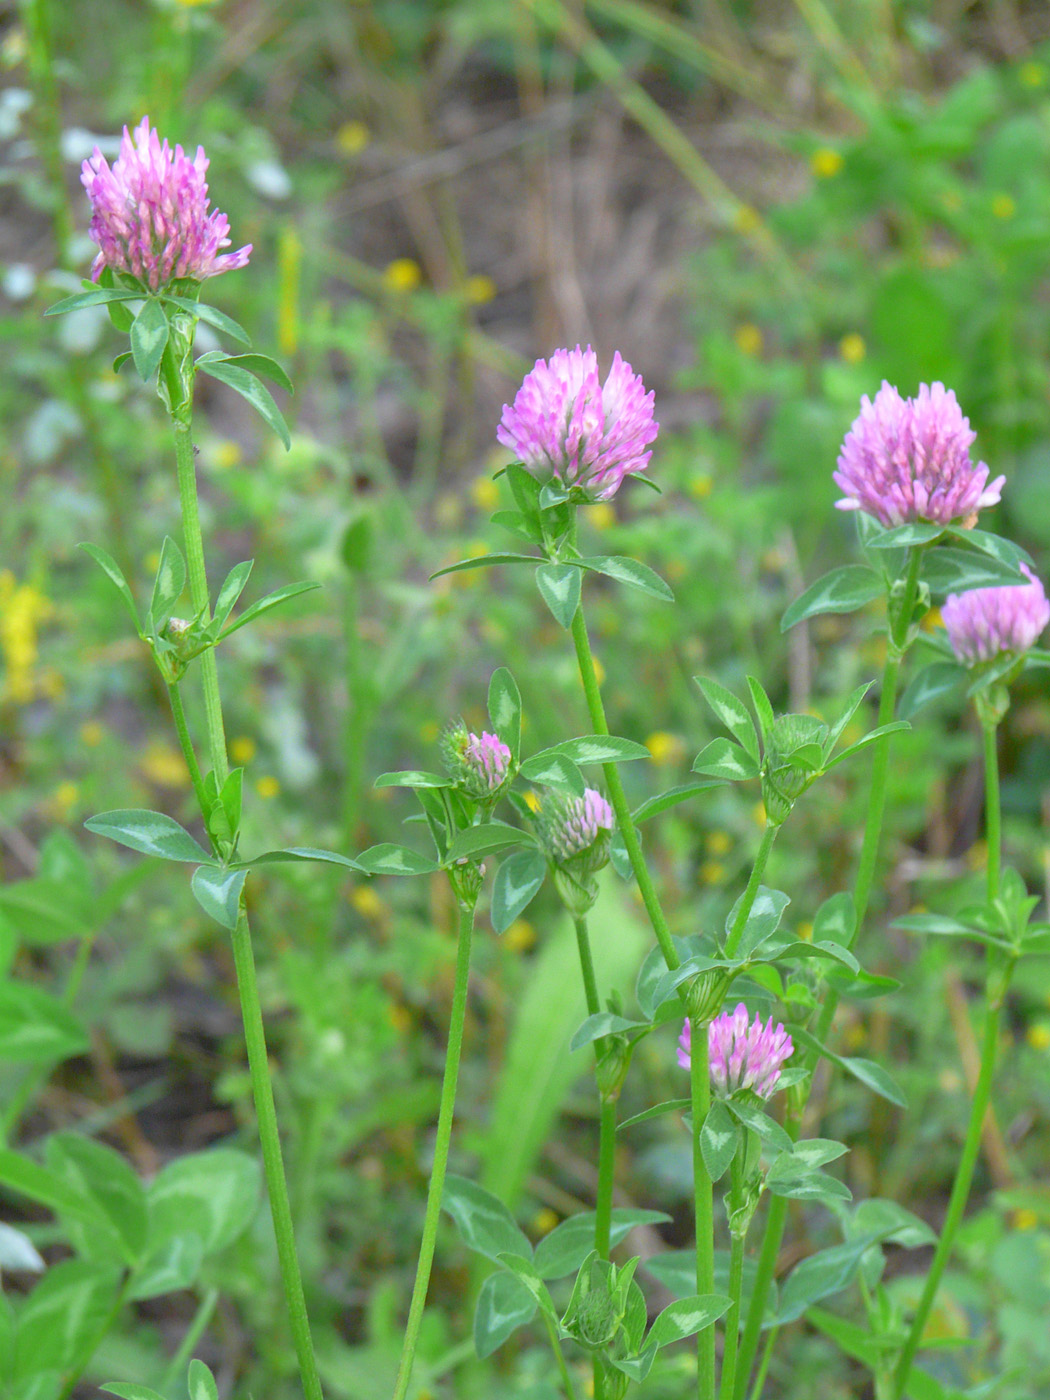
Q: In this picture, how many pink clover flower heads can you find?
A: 7